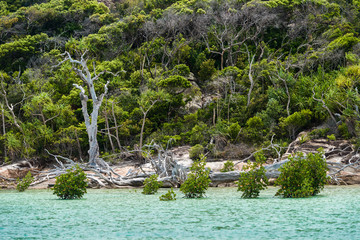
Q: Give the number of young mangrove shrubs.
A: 7